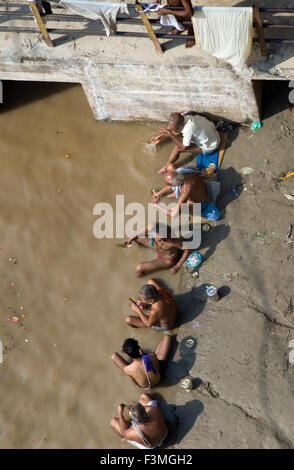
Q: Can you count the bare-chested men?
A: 5